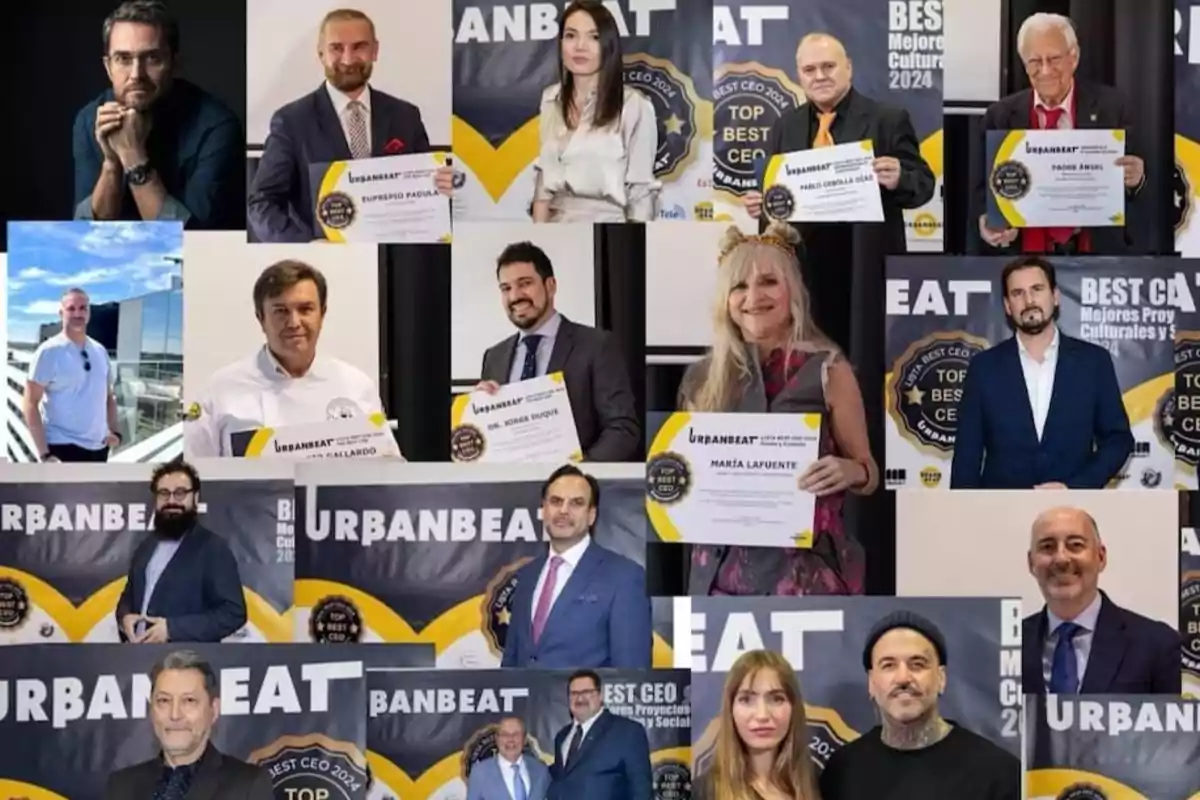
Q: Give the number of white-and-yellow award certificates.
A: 6